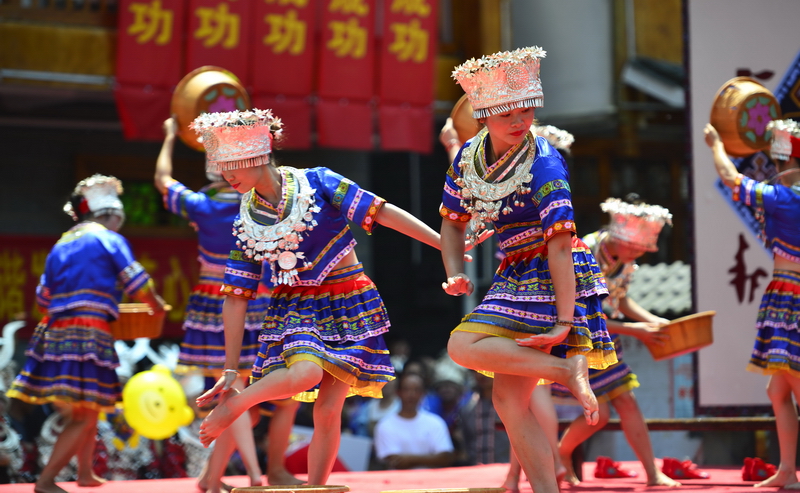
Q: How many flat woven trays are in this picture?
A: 0